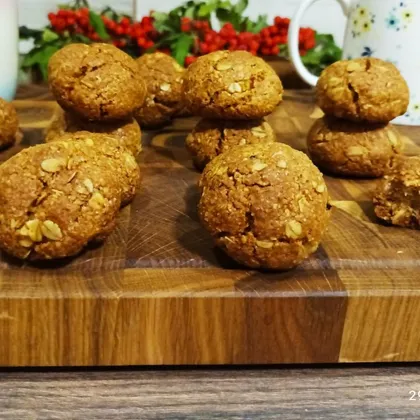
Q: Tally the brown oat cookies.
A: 12